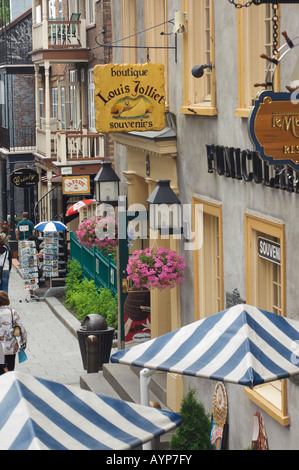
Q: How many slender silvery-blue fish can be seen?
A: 0